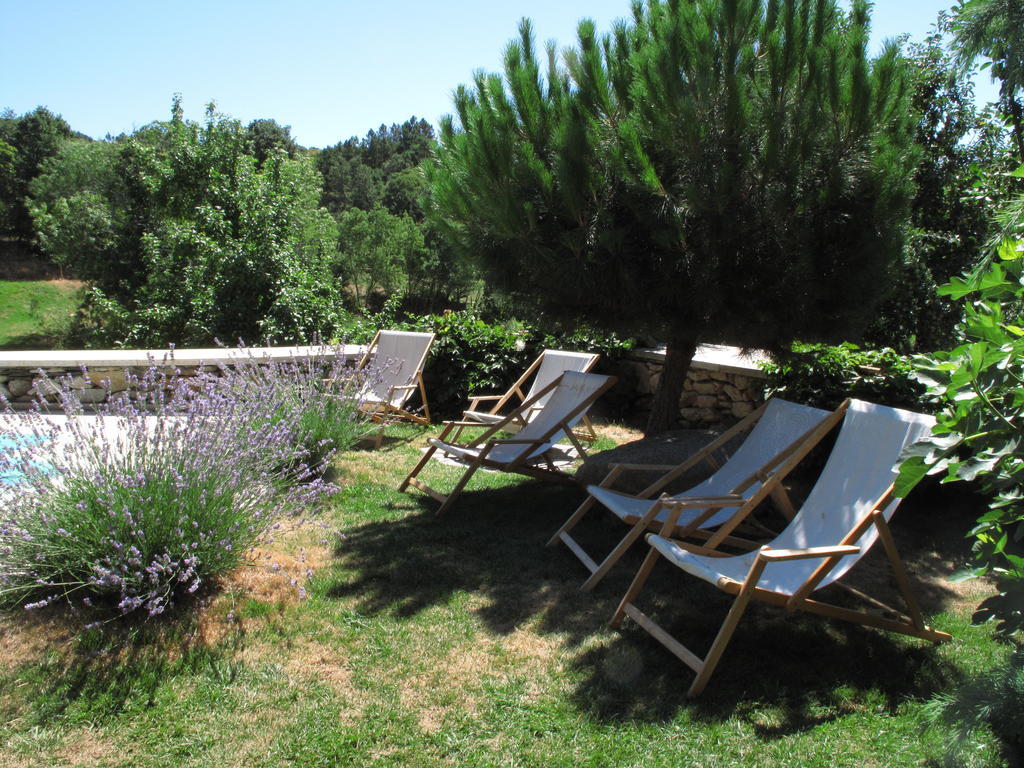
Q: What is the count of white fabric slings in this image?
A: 5